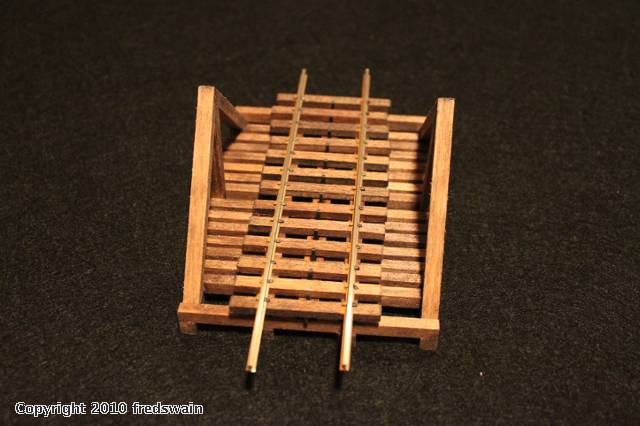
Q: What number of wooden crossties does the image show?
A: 13